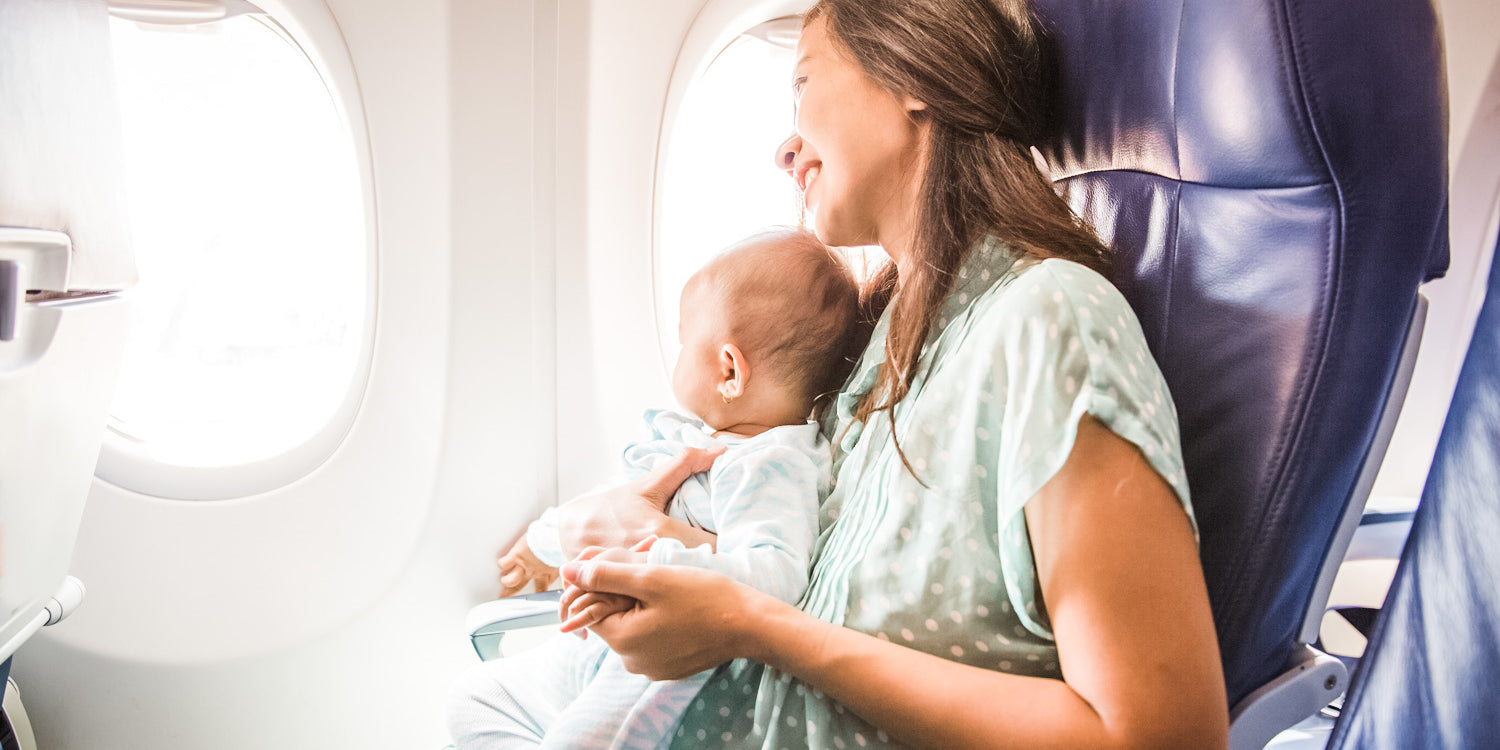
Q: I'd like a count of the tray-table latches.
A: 1